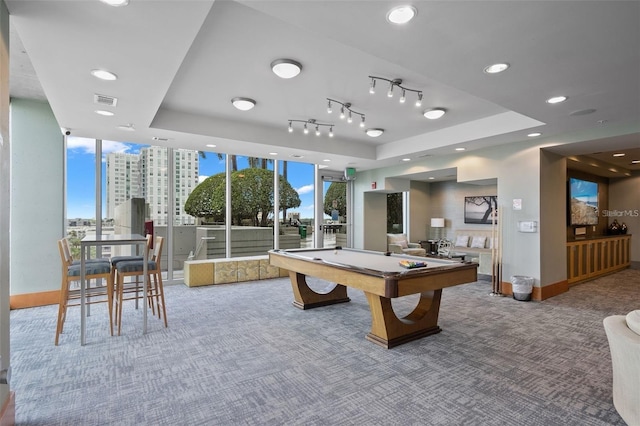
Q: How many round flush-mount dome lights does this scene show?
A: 4